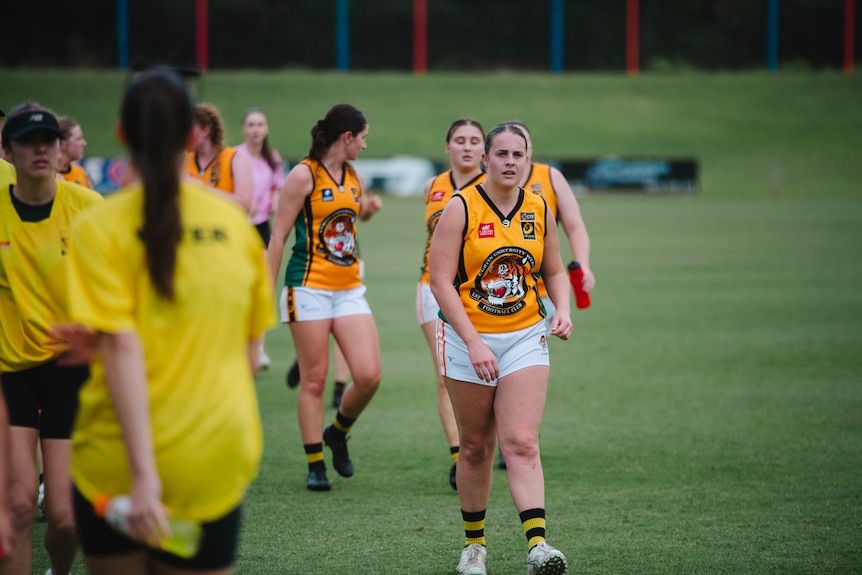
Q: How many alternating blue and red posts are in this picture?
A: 8